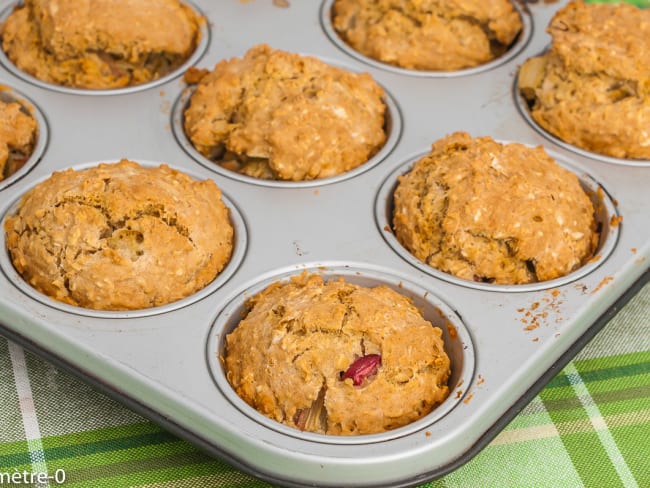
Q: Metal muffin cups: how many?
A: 8